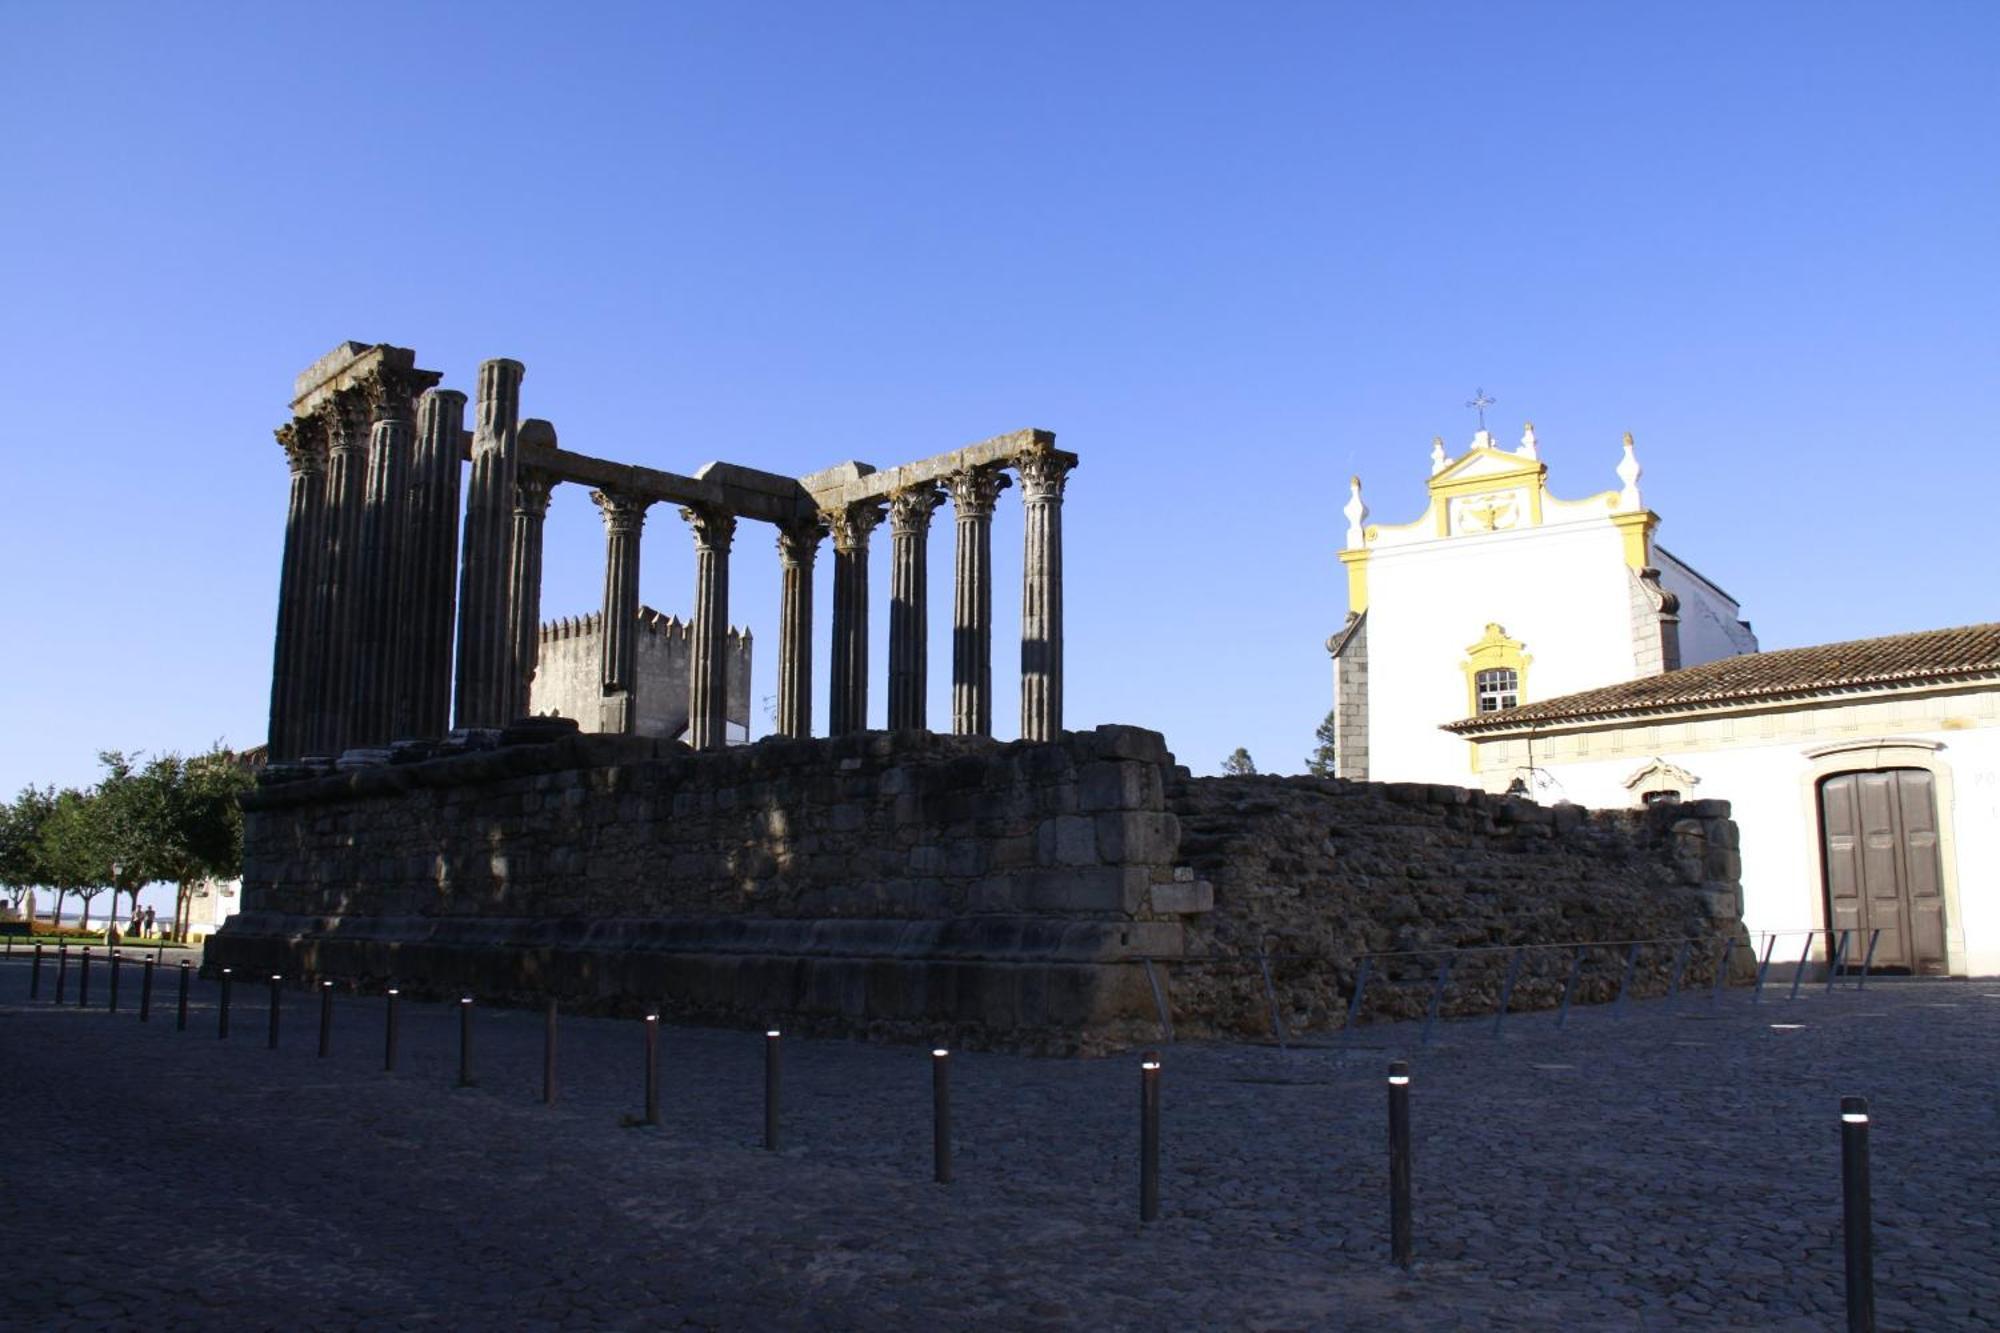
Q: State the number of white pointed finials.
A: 4